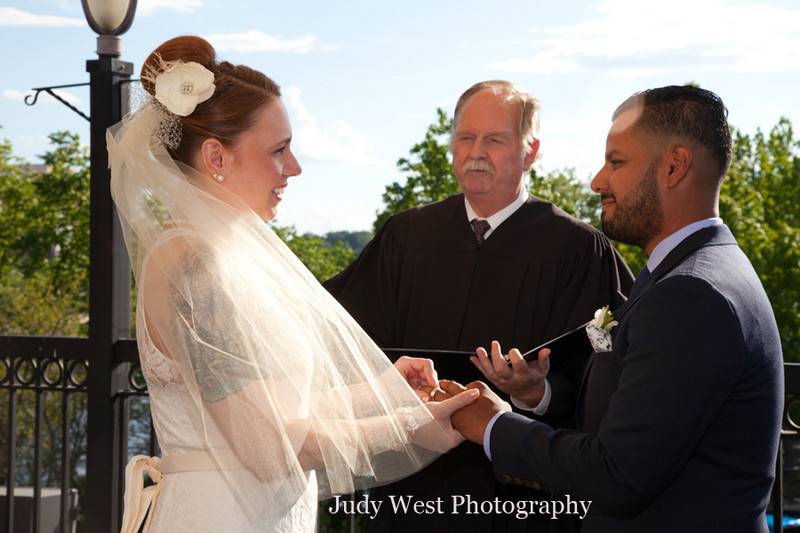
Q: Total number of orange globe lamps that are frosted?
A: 0